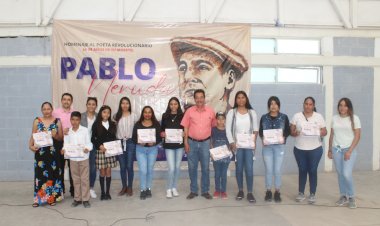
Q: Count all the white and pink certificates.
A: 9